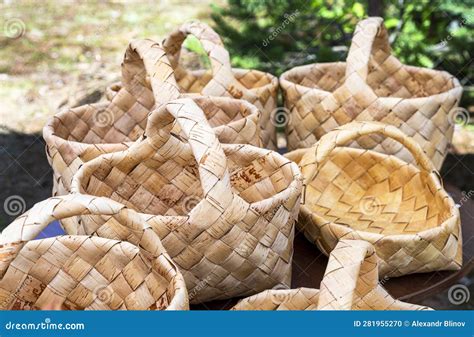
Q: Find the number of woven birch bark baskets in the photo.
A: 7